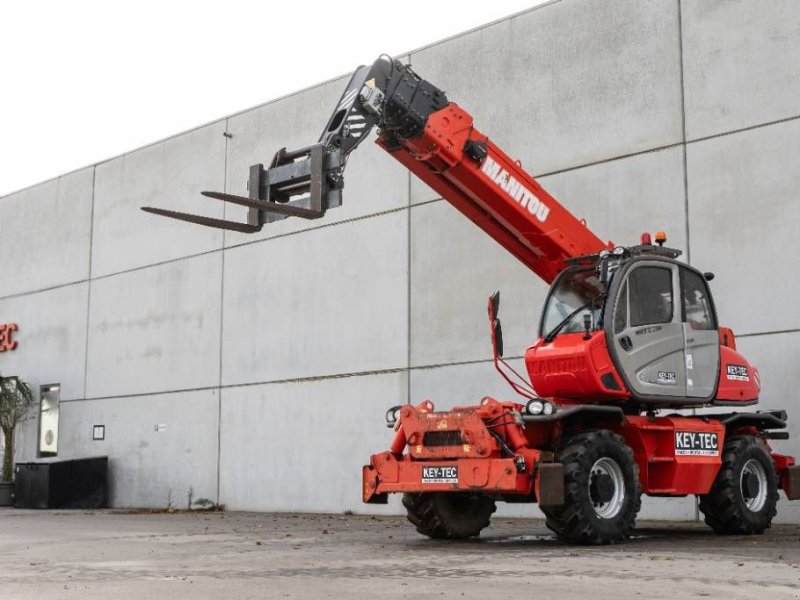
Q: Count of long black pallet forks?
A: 2